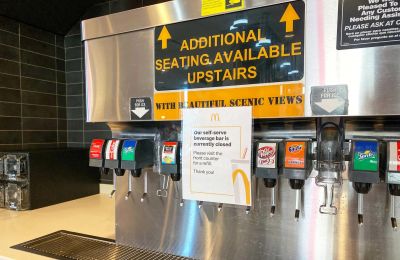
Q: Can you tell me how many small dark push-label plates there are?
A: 2